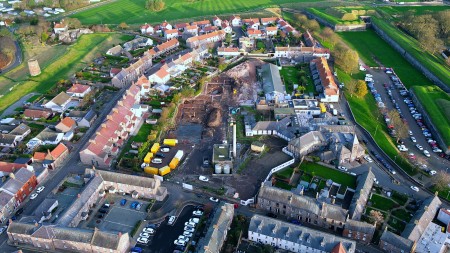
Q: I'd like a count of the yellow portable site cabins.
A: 6